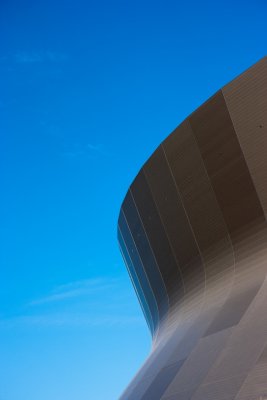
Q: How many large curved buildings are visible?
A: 1